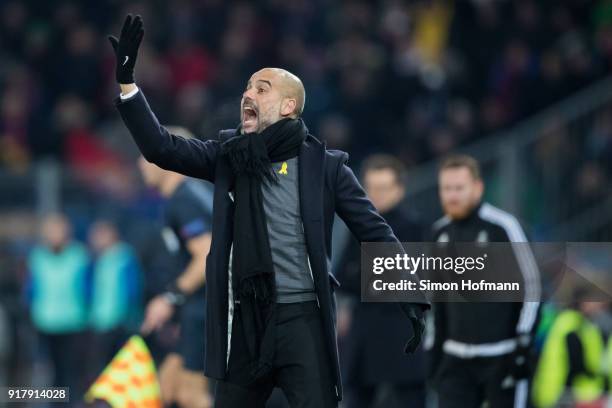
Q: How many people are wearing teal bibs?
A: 2